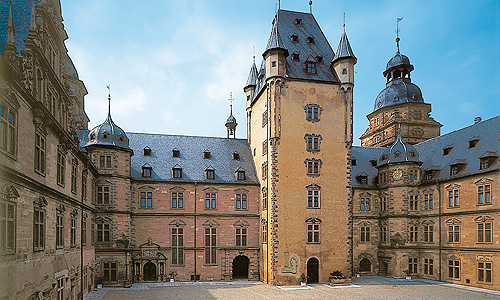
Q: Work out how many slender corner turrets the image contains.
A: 3